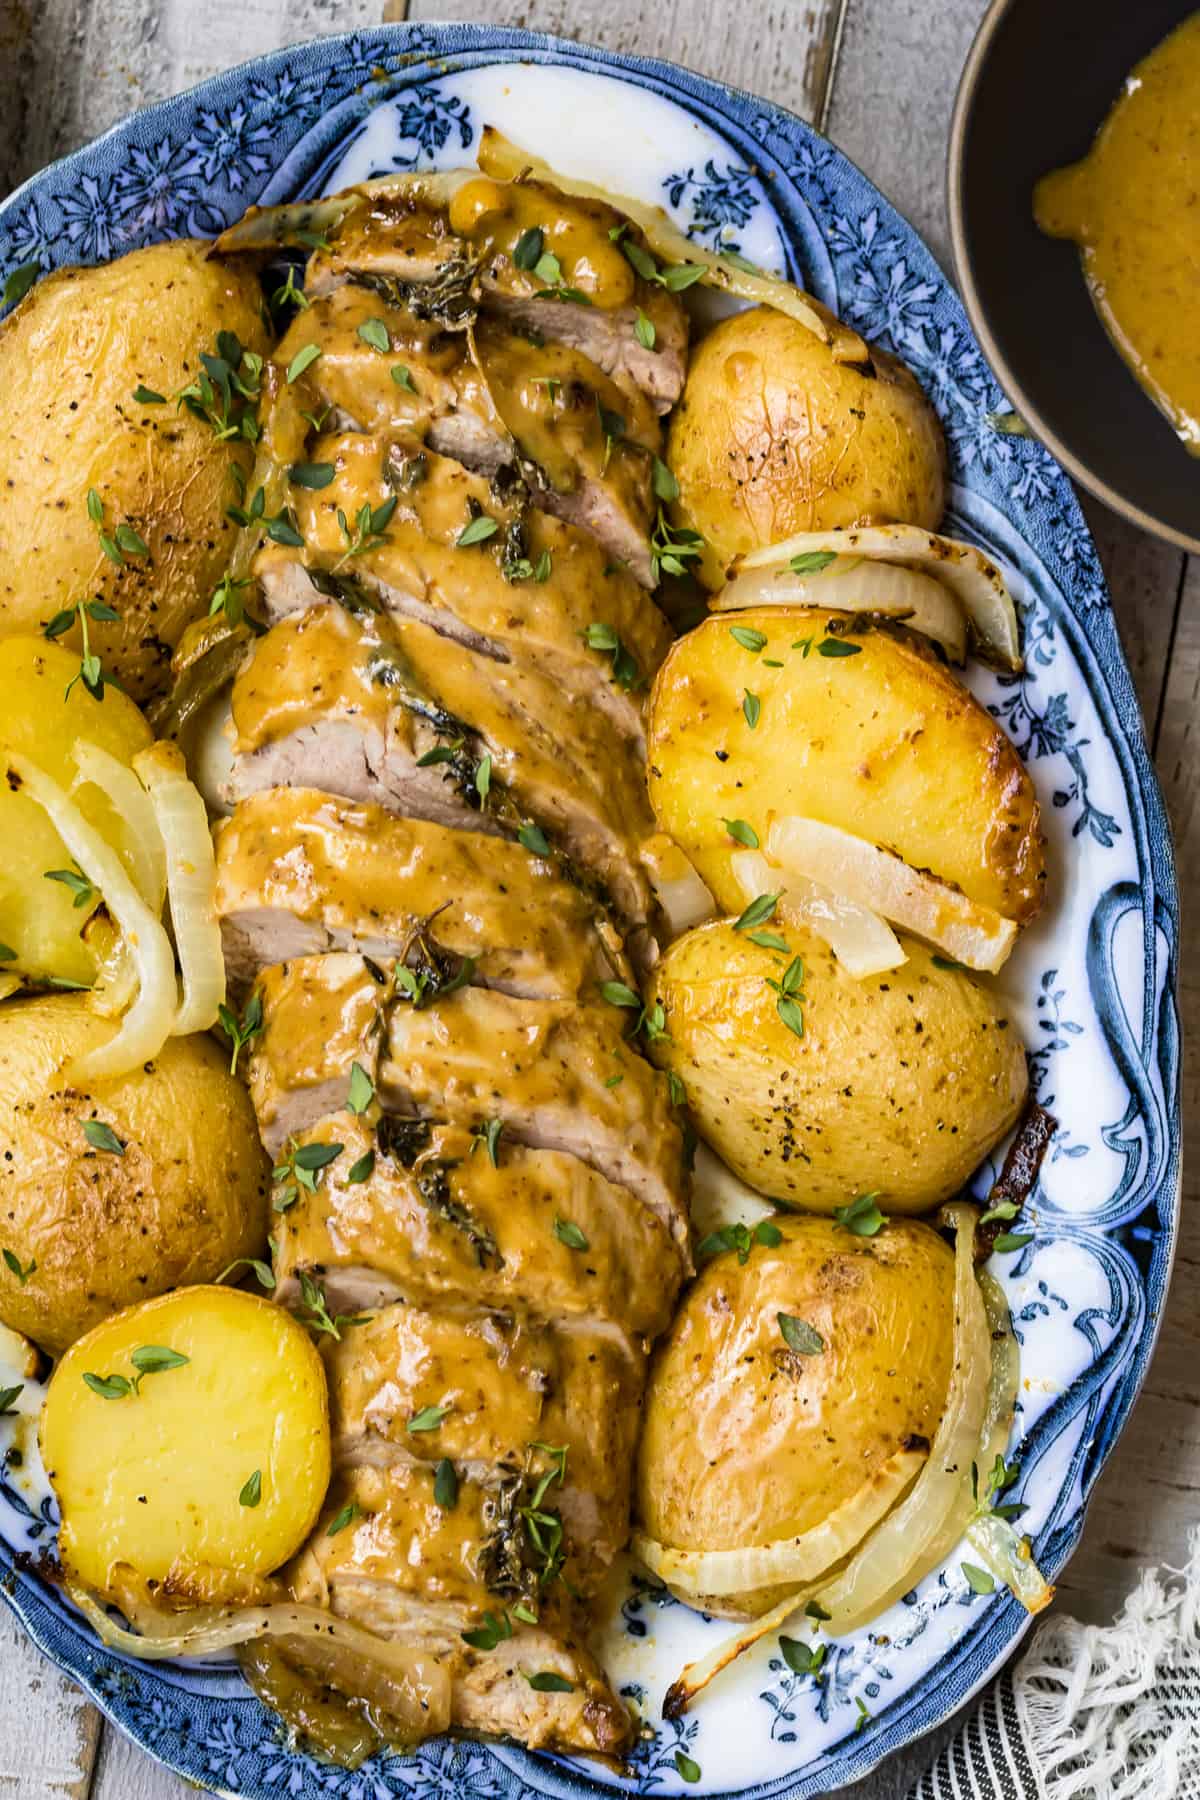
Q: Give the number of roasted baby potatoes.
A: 8